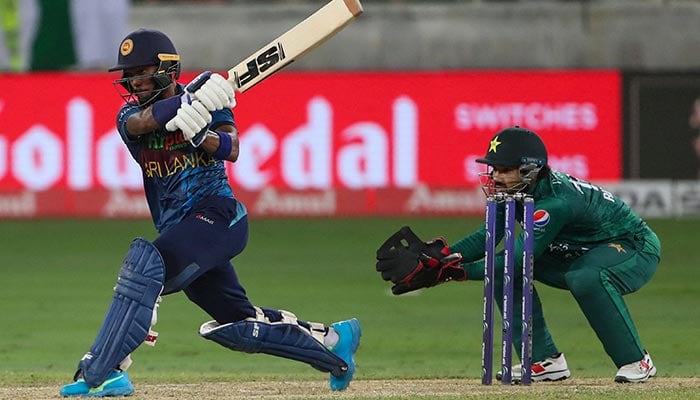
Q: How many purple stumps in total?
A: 3